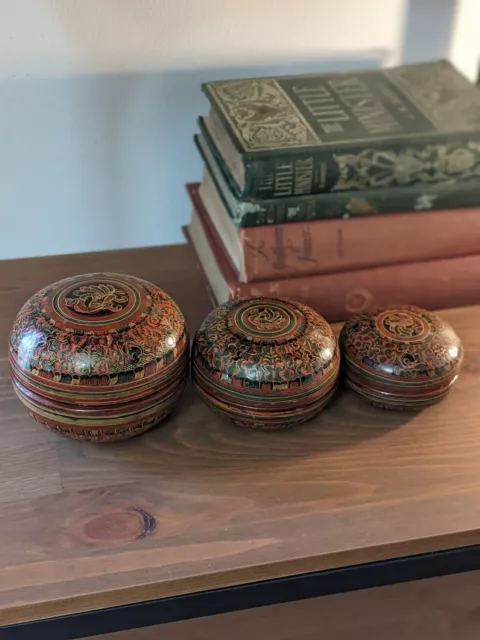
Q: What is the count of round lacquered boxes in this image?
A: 3